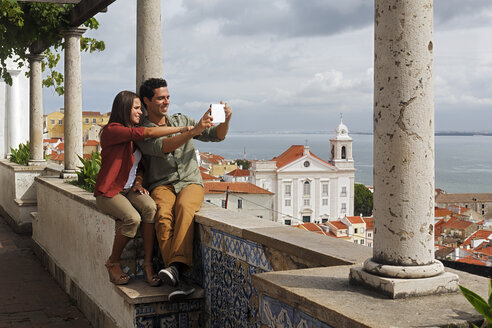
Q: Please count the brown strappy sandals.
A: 2